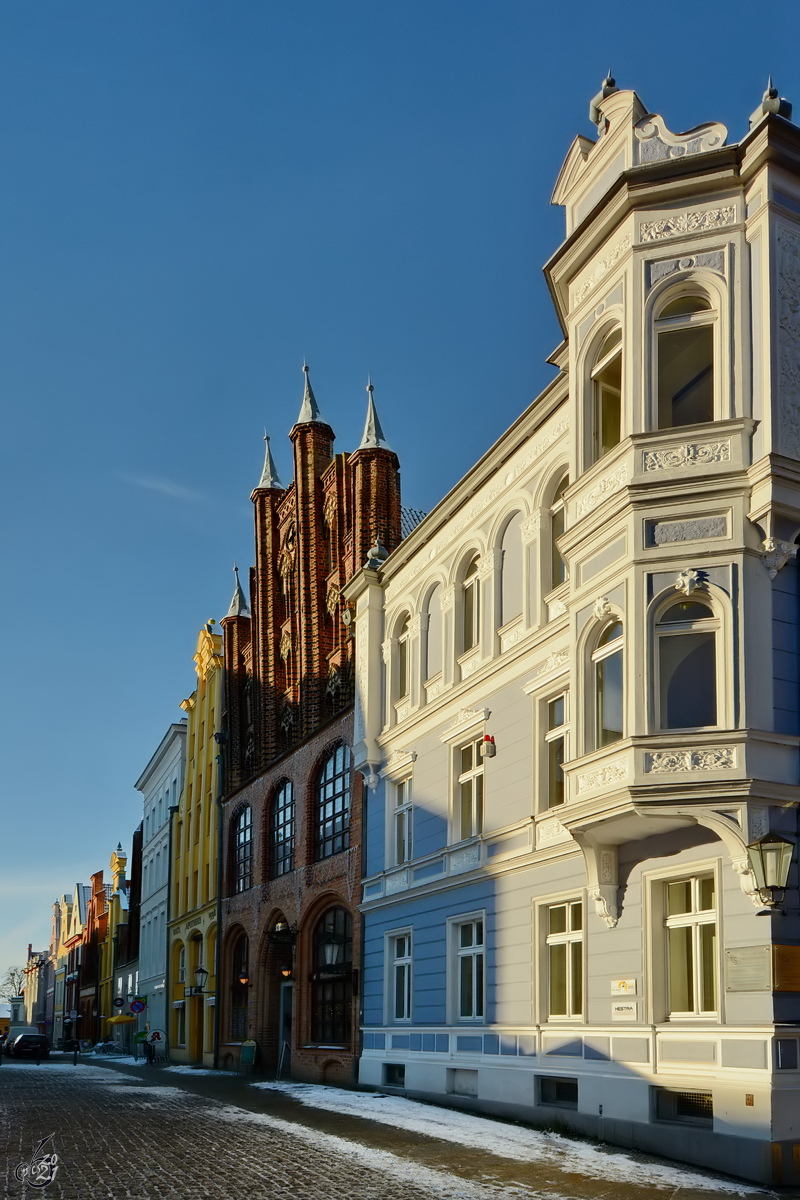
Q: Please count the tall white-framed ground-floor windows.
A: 4